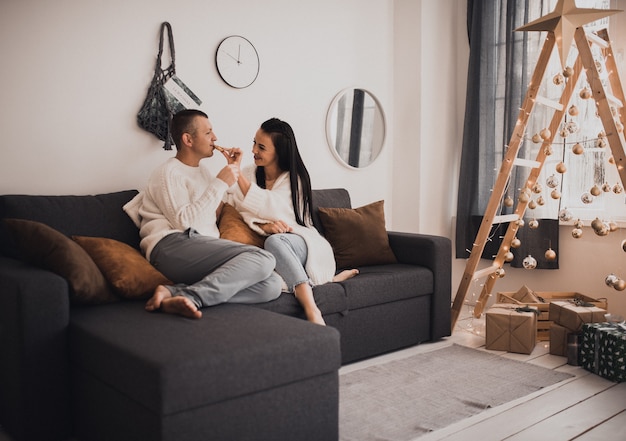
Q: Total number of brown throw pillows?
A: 4